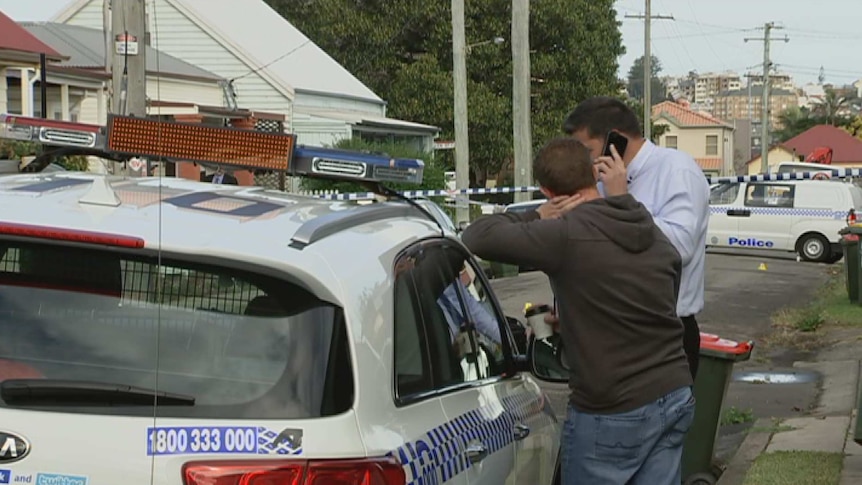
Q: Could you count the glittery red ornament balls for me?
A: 0